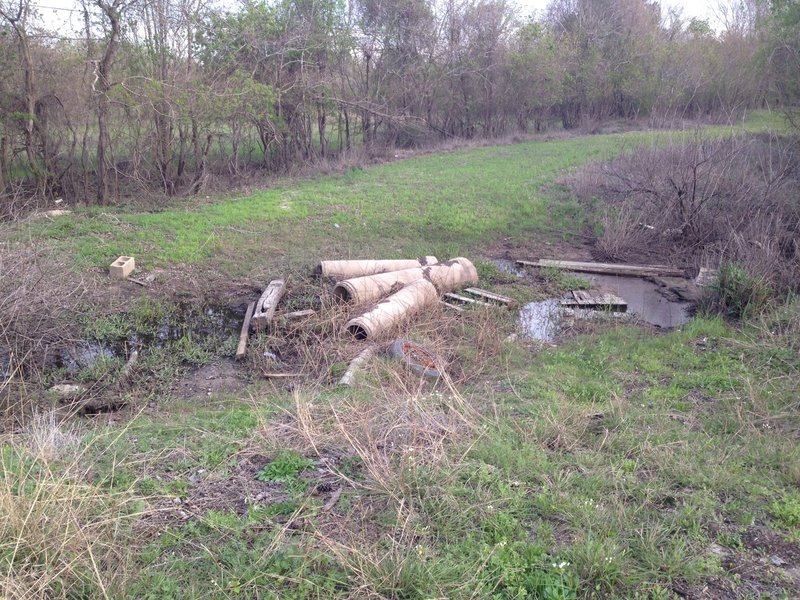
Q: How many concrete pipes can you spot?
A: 3